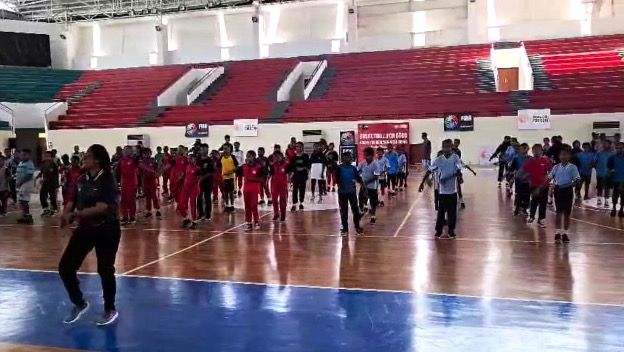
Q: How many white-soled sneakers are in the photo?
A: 2